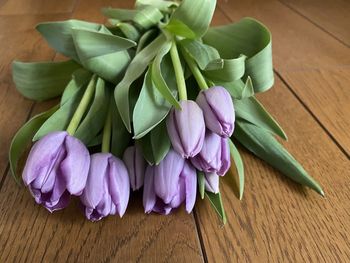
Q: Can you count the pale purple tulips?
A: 8